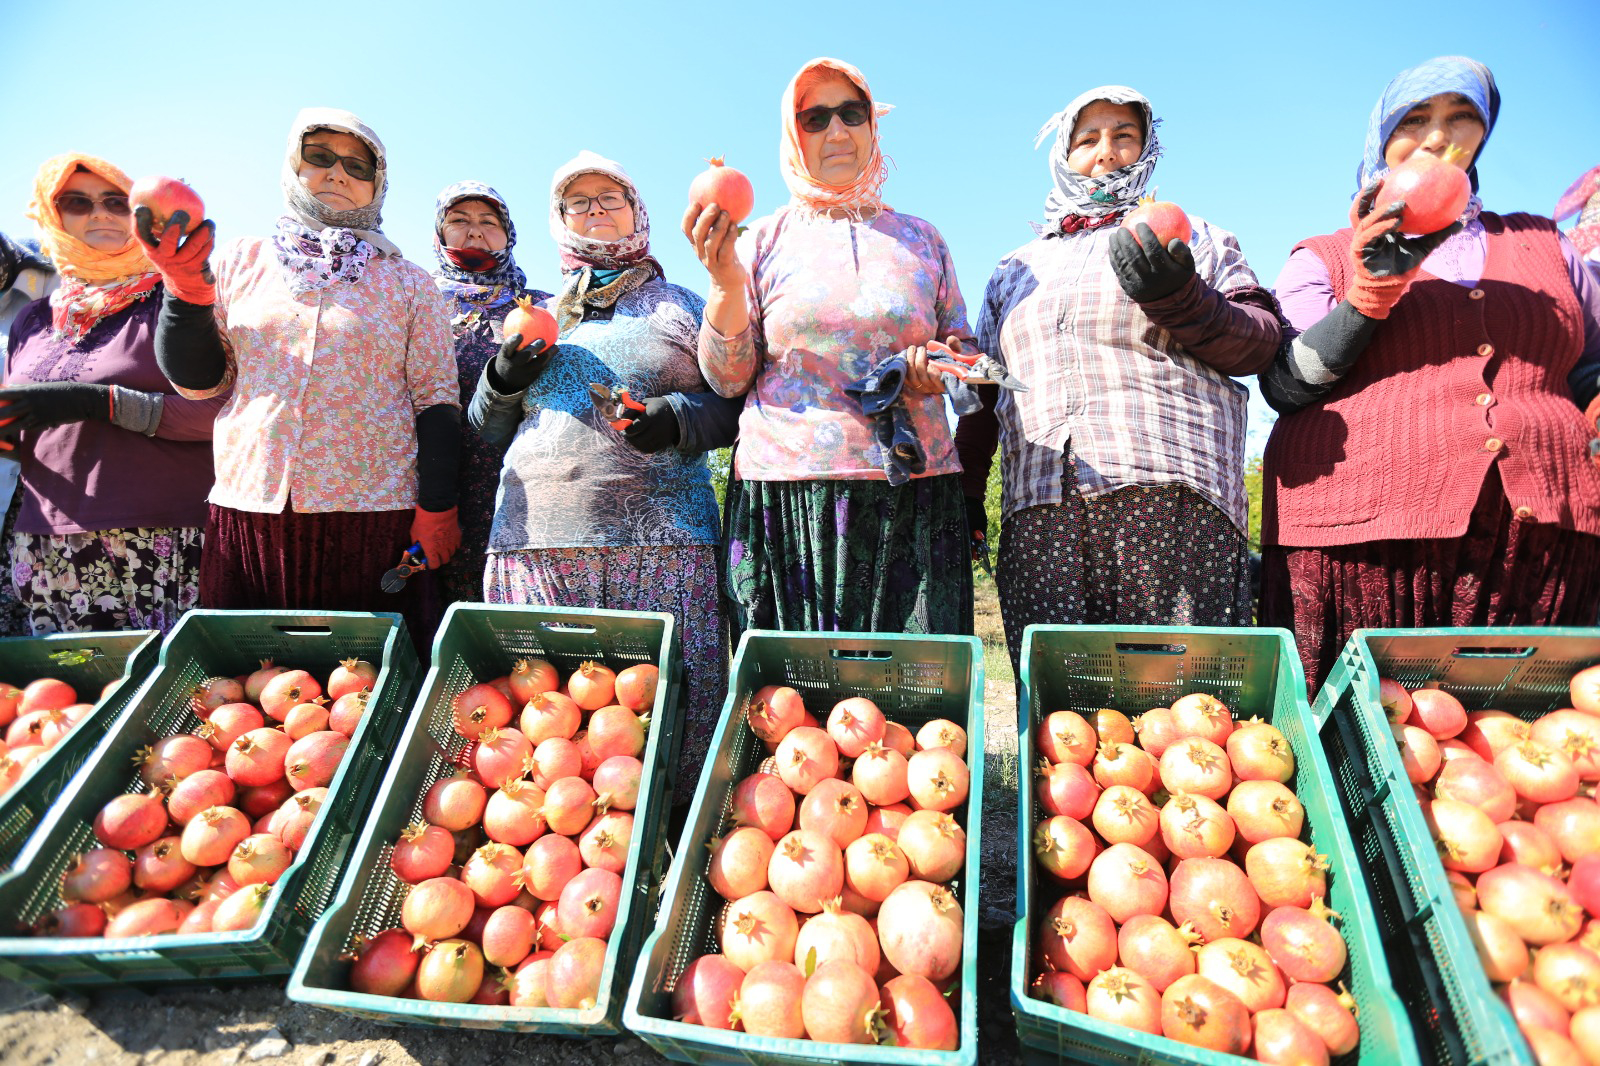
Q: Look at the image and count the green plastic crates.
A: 6